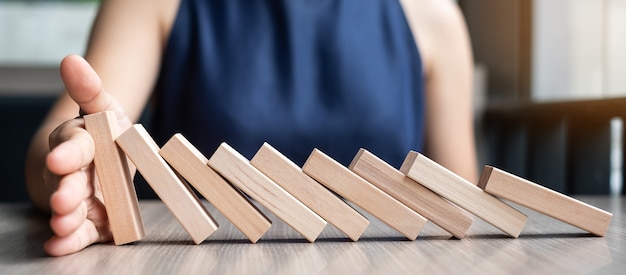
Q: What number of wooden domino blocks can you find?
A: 9